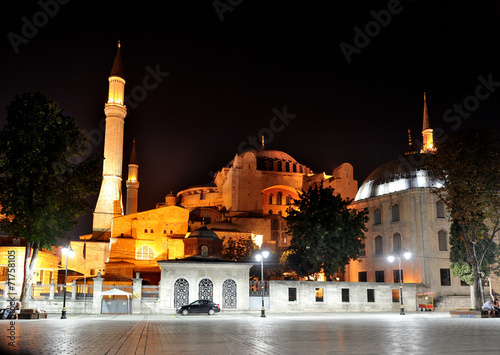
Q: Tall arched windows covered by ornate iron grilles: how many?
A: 3